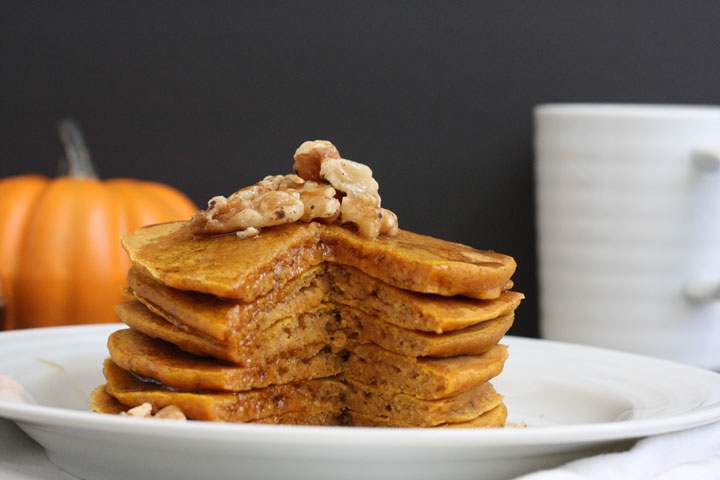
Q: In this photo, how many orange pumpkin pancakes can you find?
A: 6